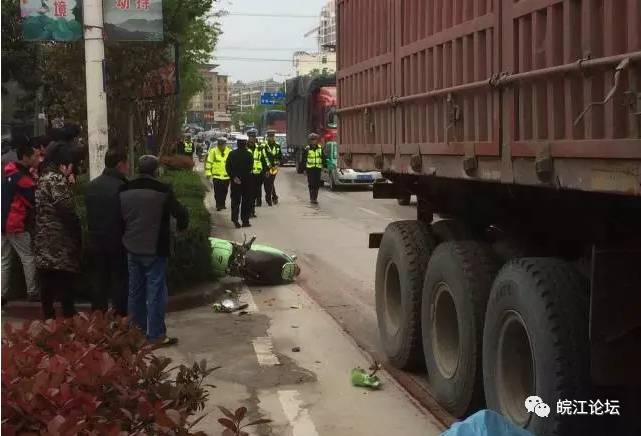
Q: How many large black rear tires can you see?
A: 3